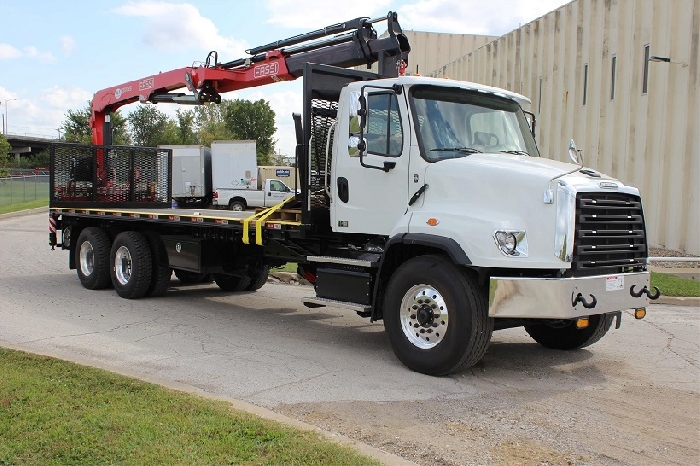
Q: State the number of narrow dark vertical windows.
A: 4